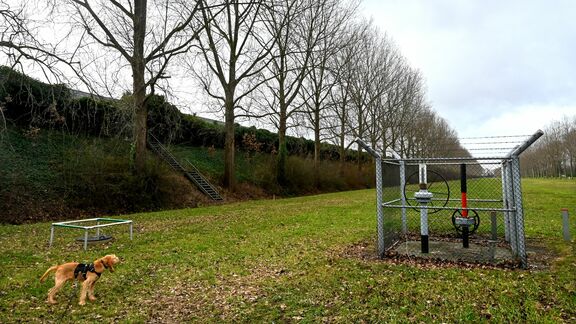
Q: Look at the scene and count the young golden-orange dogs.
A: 1